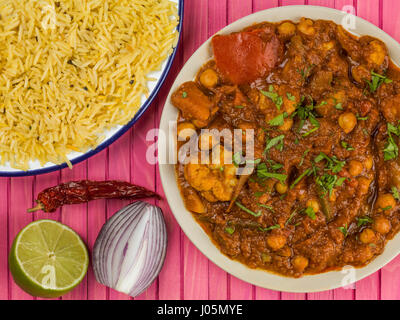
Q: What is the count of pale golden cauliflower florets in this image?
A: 1